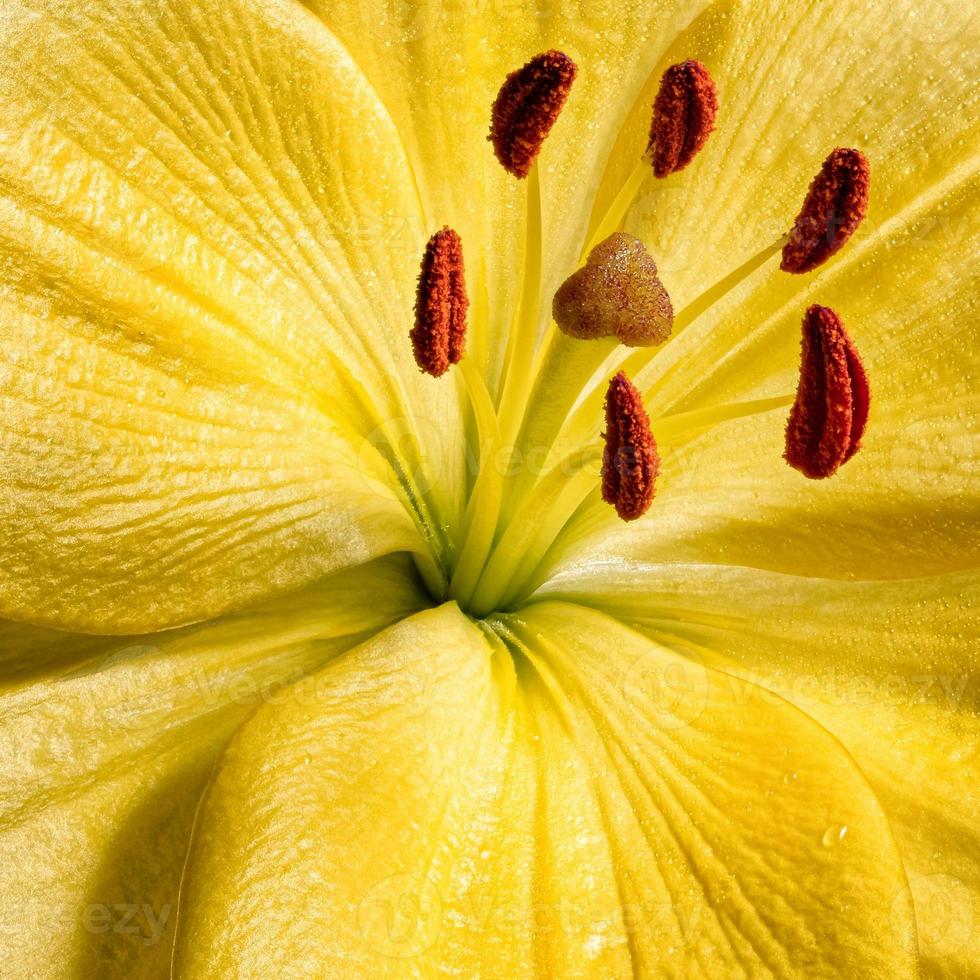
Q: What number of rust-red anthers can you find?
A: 6